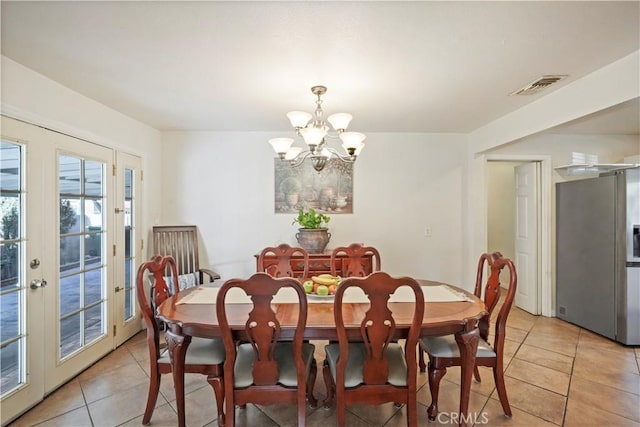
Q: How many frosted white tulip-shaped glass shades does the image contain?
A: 9